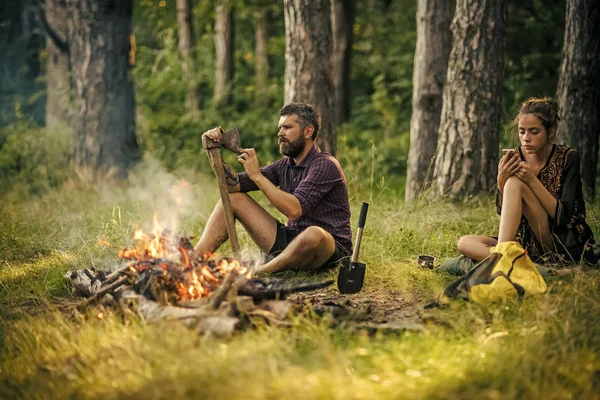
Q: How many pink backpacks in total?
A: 0